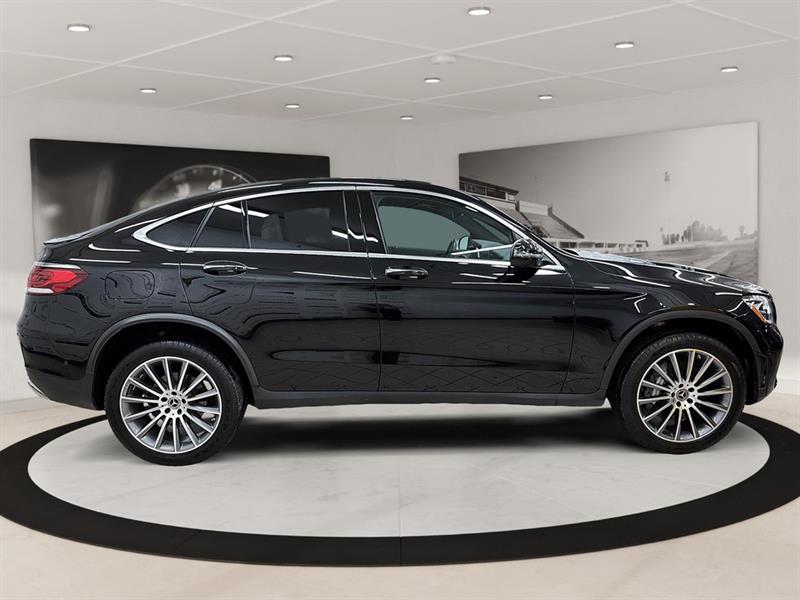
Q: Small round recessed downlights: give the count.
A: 10